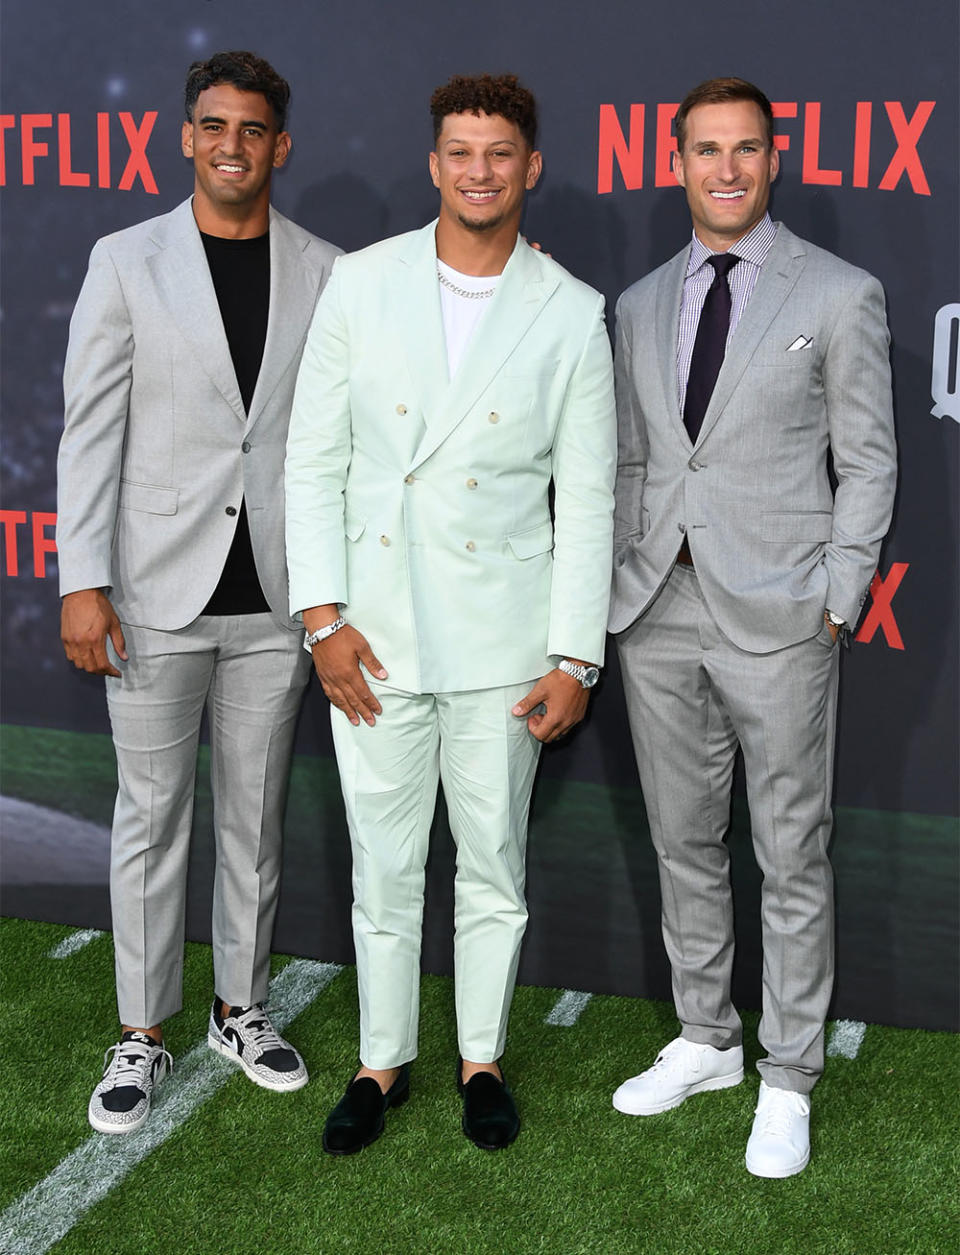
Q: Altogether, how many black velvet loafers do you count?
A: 2